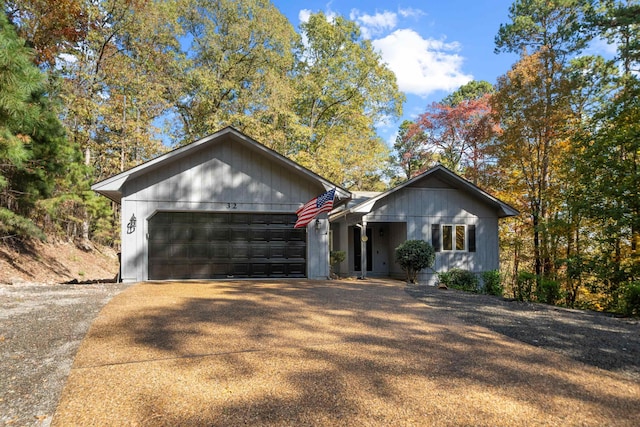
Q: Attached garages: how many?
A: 1